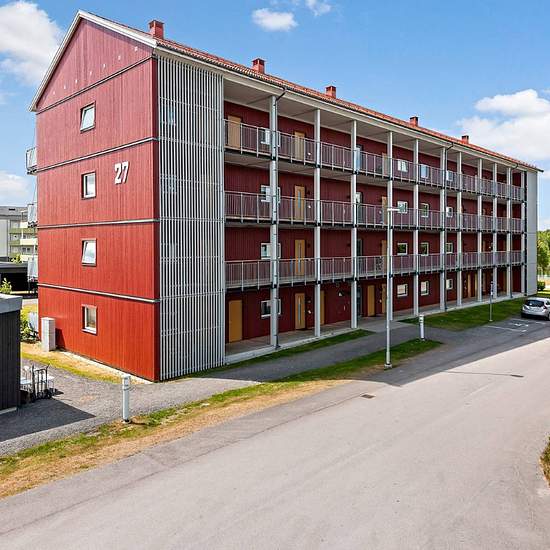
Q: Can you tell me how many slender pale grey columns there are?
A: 11